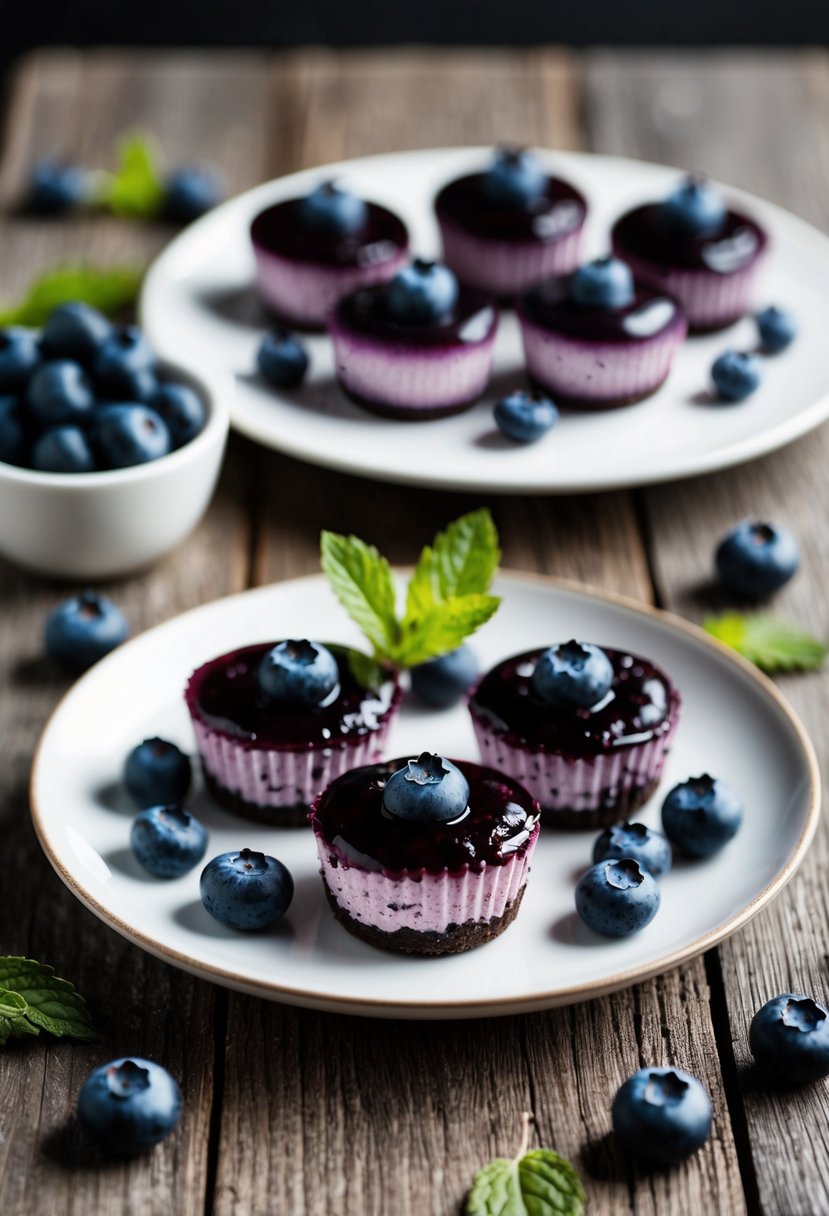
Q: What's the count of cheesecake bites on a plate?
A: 8